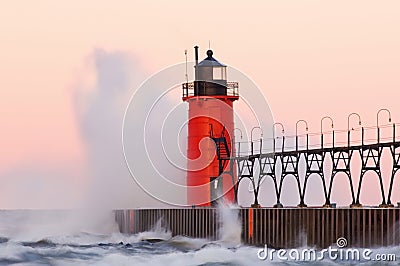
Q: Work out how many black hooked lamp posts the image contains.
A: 7